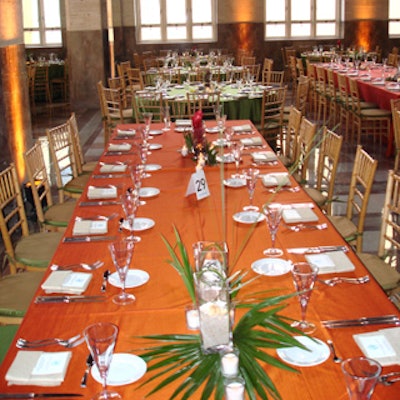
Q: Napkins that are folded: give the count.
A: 15